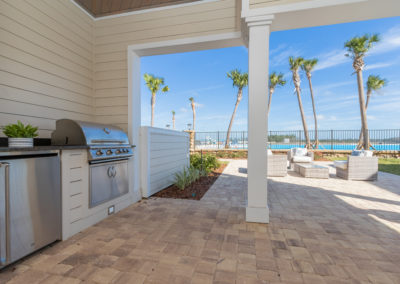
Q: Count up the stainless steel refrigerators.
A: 1